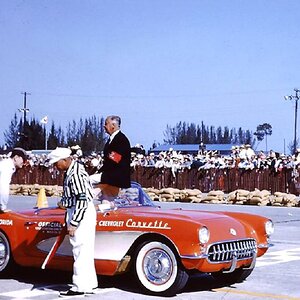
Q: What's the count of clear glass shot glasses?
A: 0